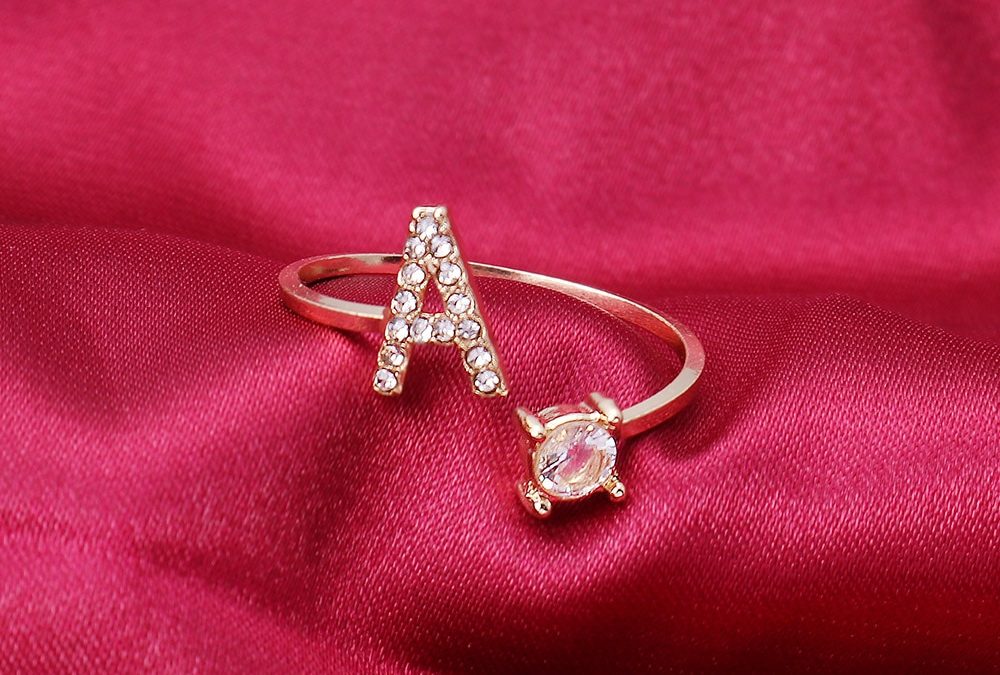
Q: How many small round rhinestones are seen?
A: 15